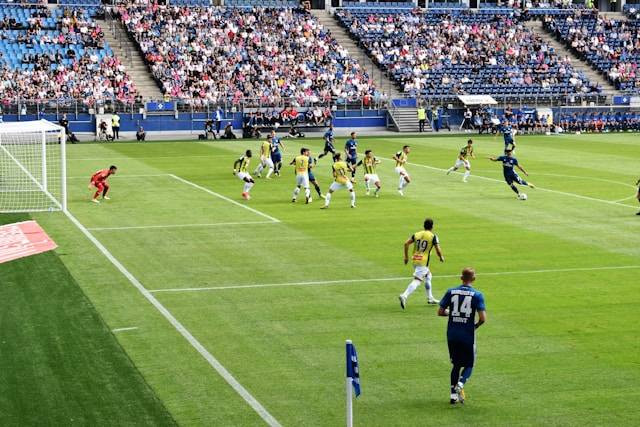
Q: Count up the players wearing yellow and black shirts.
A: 8